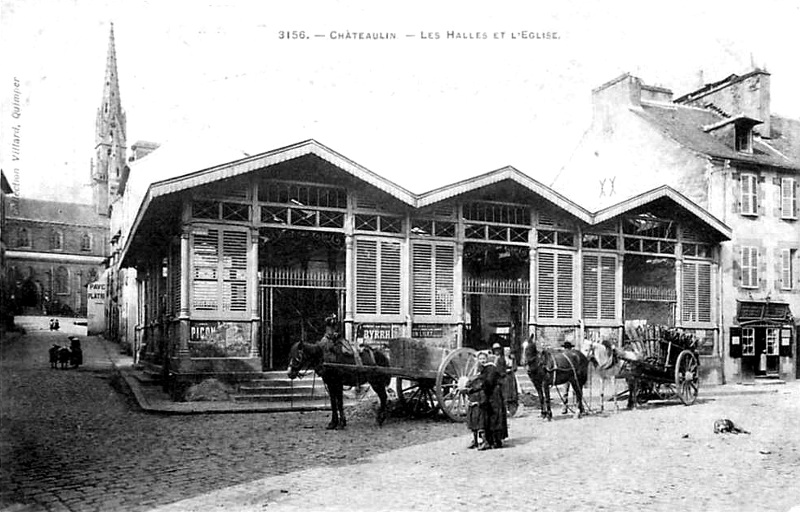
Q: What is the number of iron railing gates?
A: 3